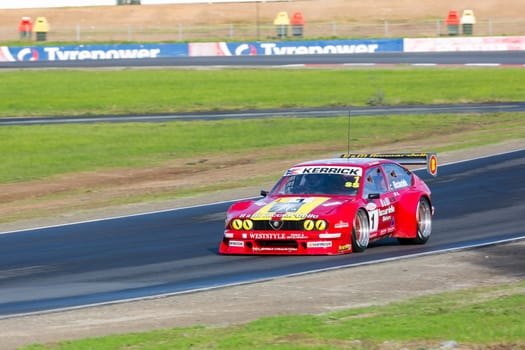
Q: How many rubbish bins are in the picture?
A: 6